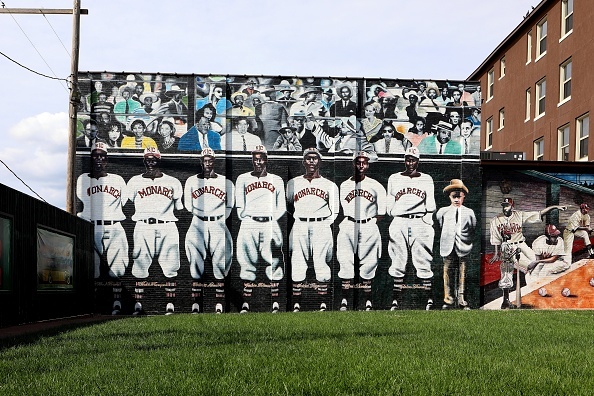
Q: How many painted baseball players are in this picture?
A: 10